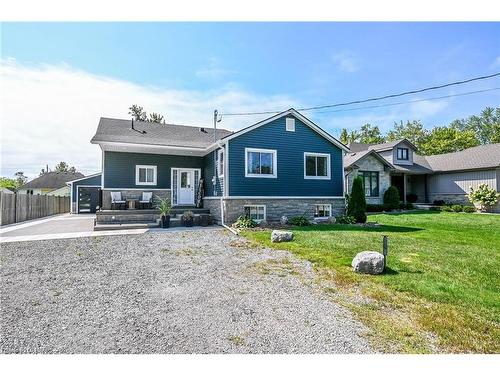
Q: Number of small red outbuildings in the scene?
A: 0